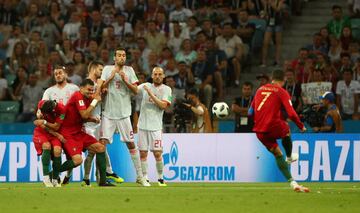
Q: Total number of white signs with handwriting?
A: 1